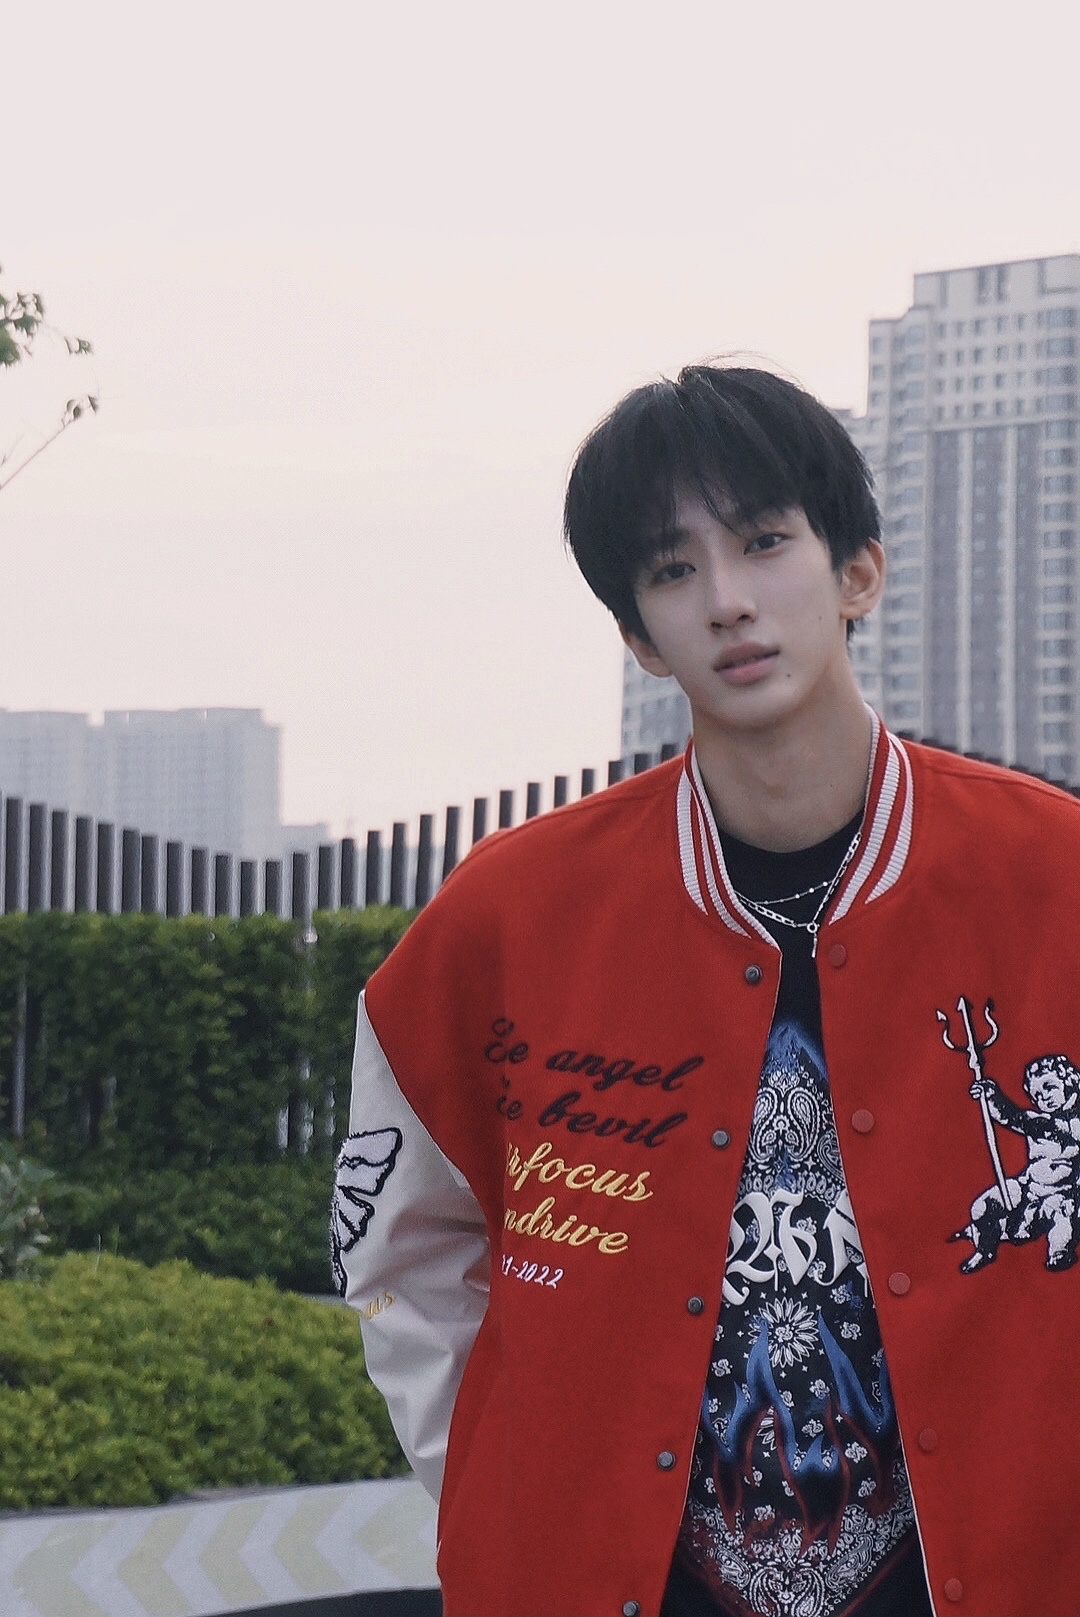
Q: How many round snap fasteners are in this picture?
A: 10